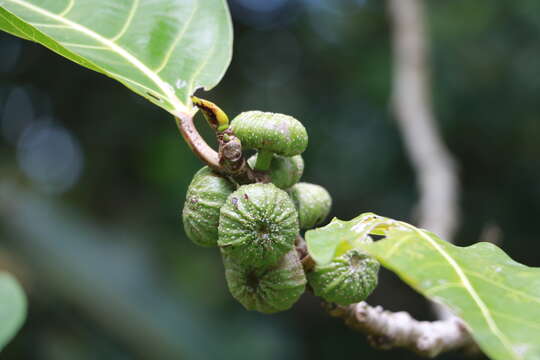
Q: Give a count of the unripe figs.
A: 7